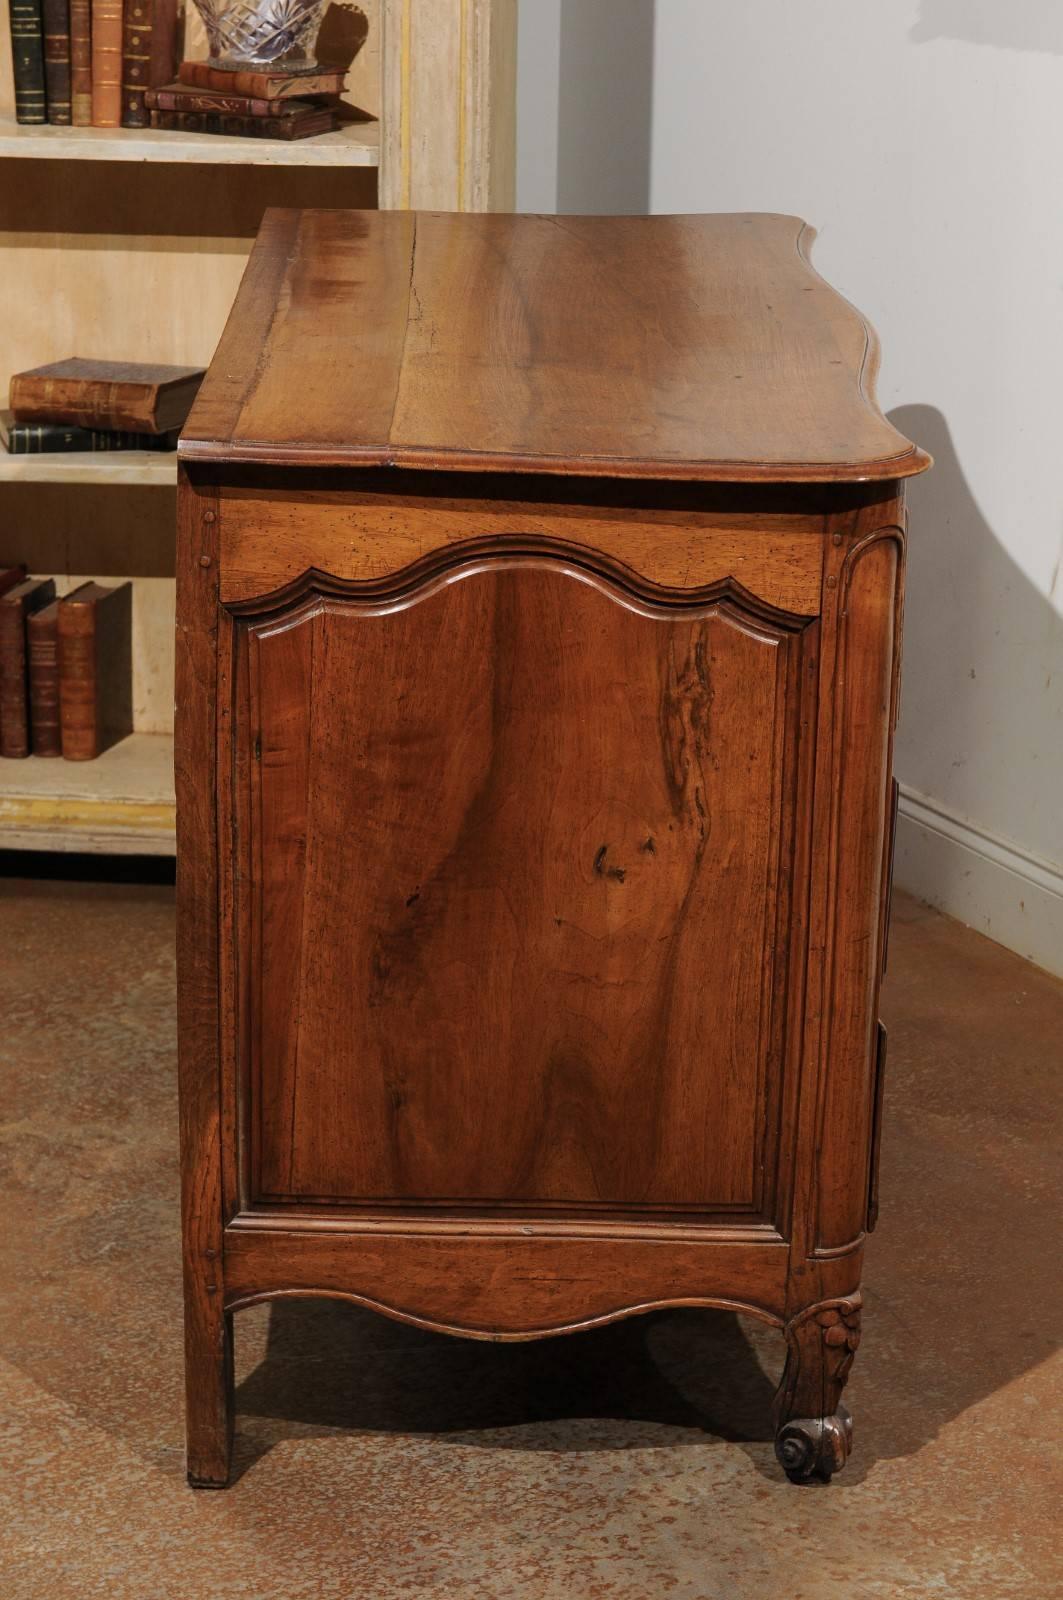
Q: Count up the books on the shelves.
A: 14